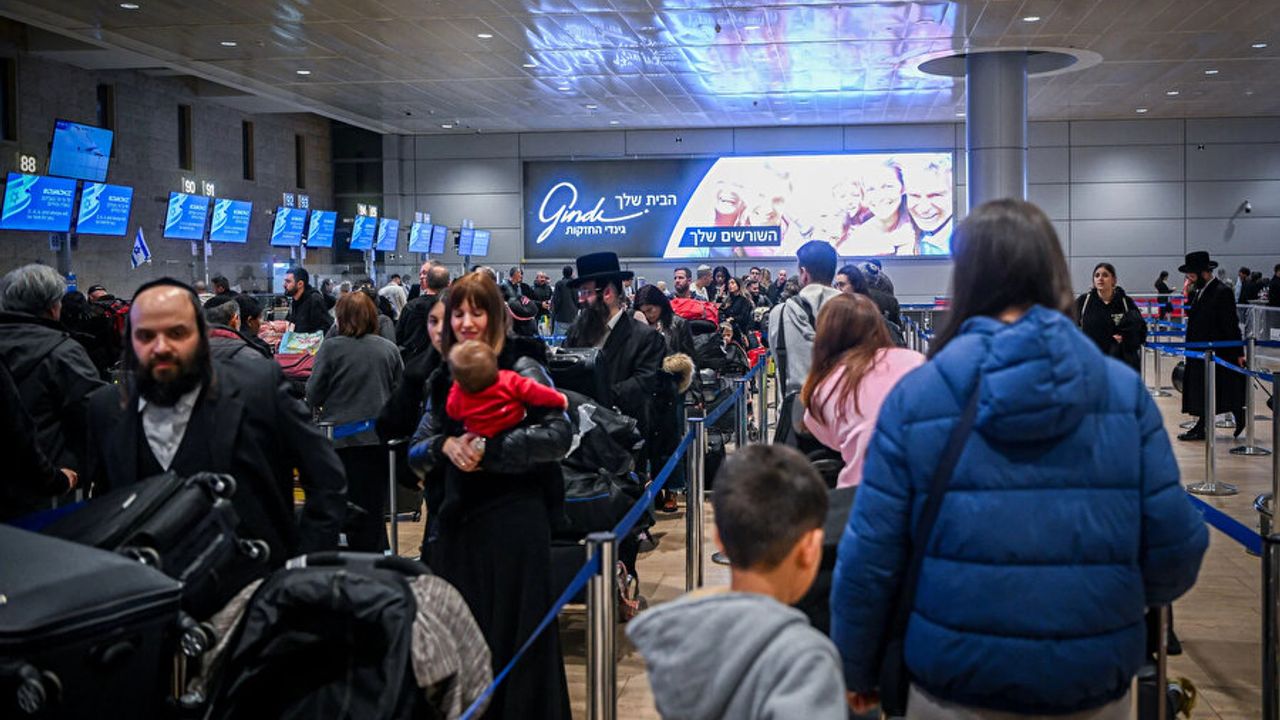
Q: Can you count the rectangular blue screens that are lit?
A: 13